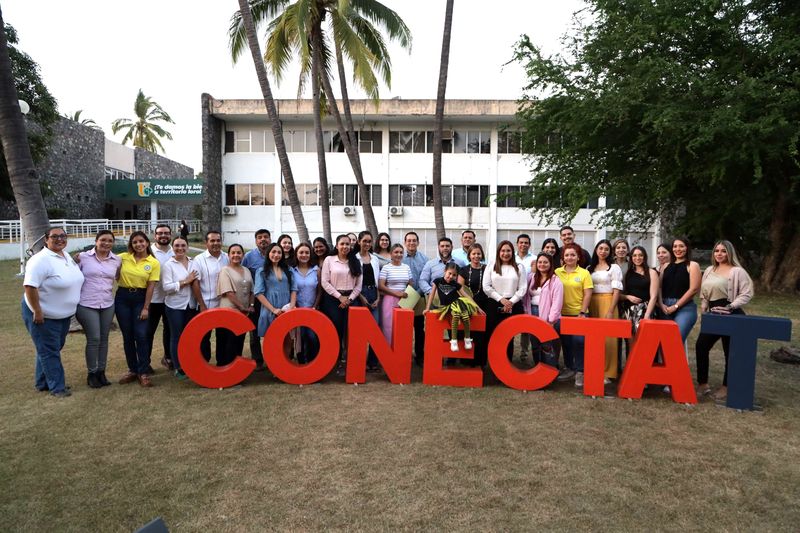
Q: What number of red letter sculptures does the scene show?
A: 7